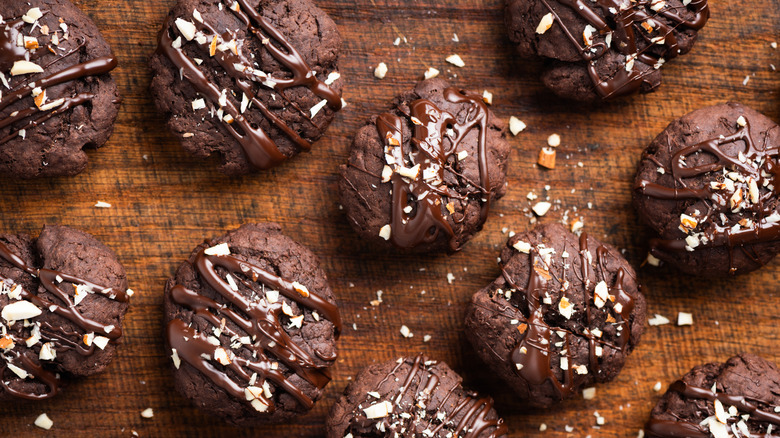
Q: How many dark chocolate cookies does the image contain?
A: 10